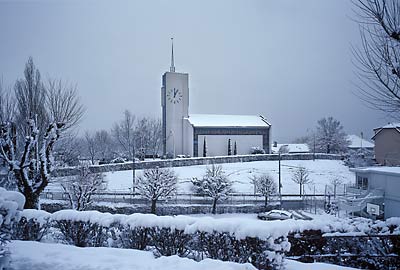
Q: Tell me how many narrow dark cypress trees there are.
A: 3